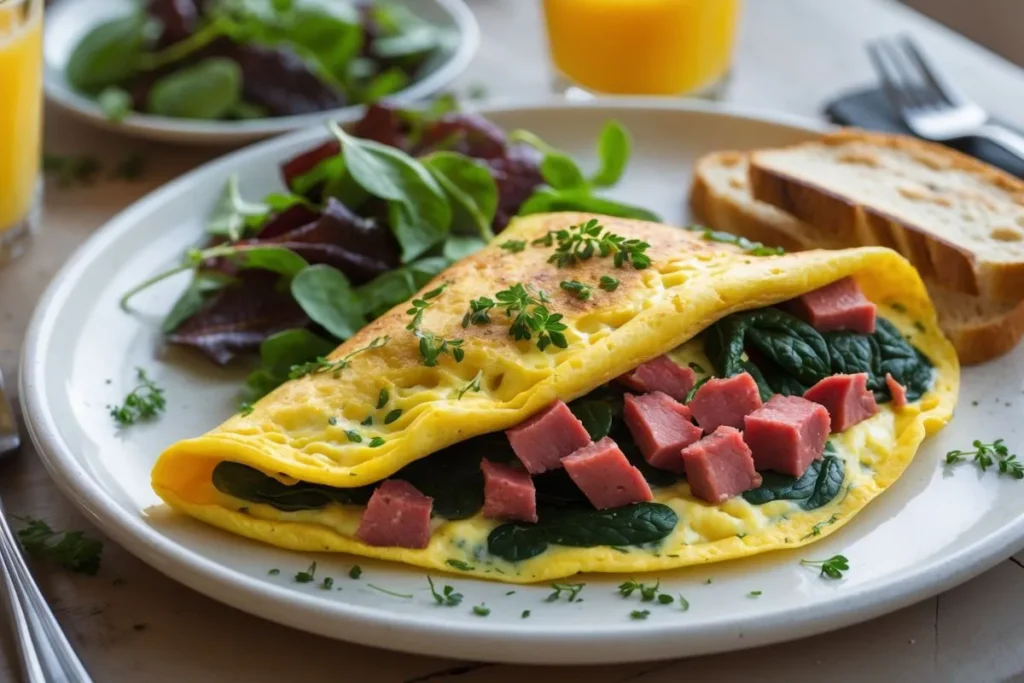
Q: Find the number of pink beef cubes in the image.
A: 11